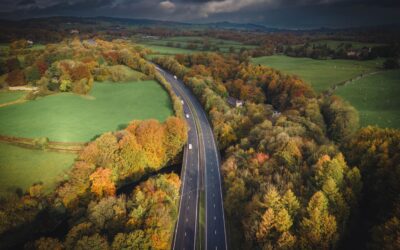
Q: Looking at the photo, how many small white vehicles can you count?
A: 4